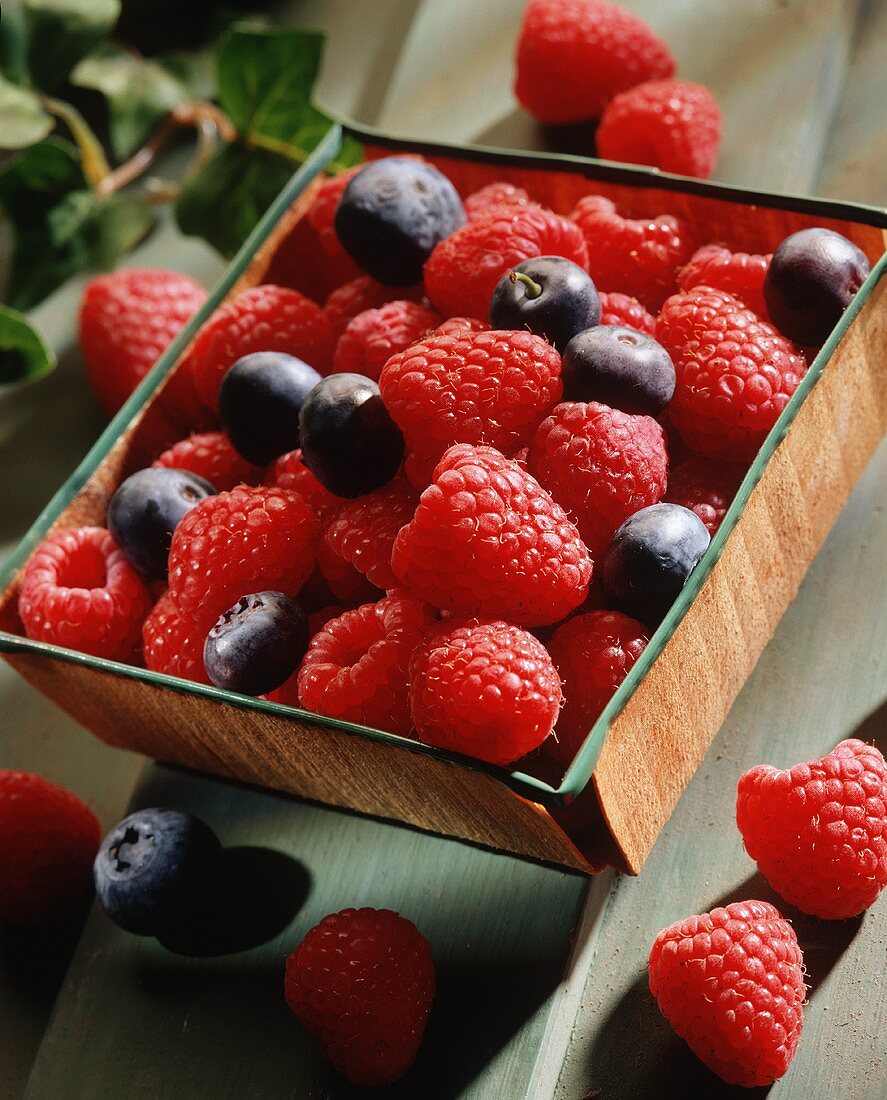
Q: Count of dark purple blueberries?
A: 10